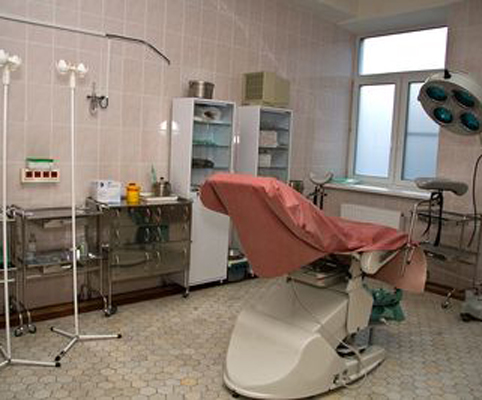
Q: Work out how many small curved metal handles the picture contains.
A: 12